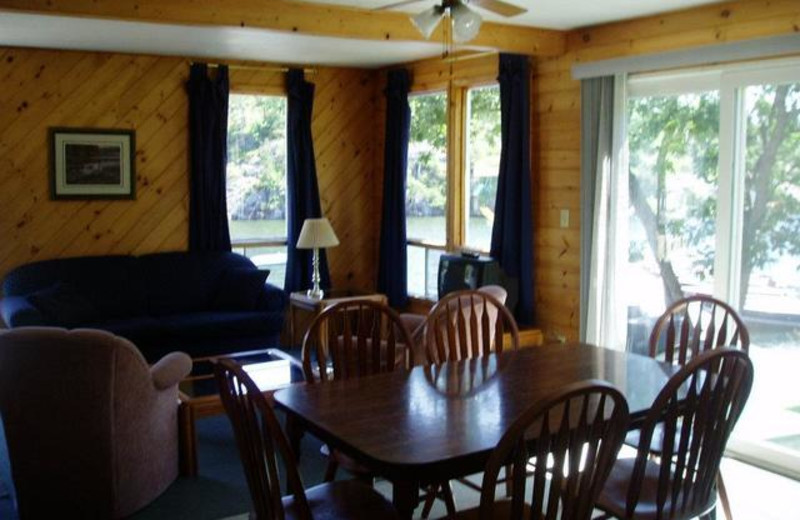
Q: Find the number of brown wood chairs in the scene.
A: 6